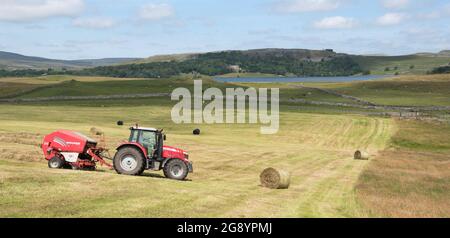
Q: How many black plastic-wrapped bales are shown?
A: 2